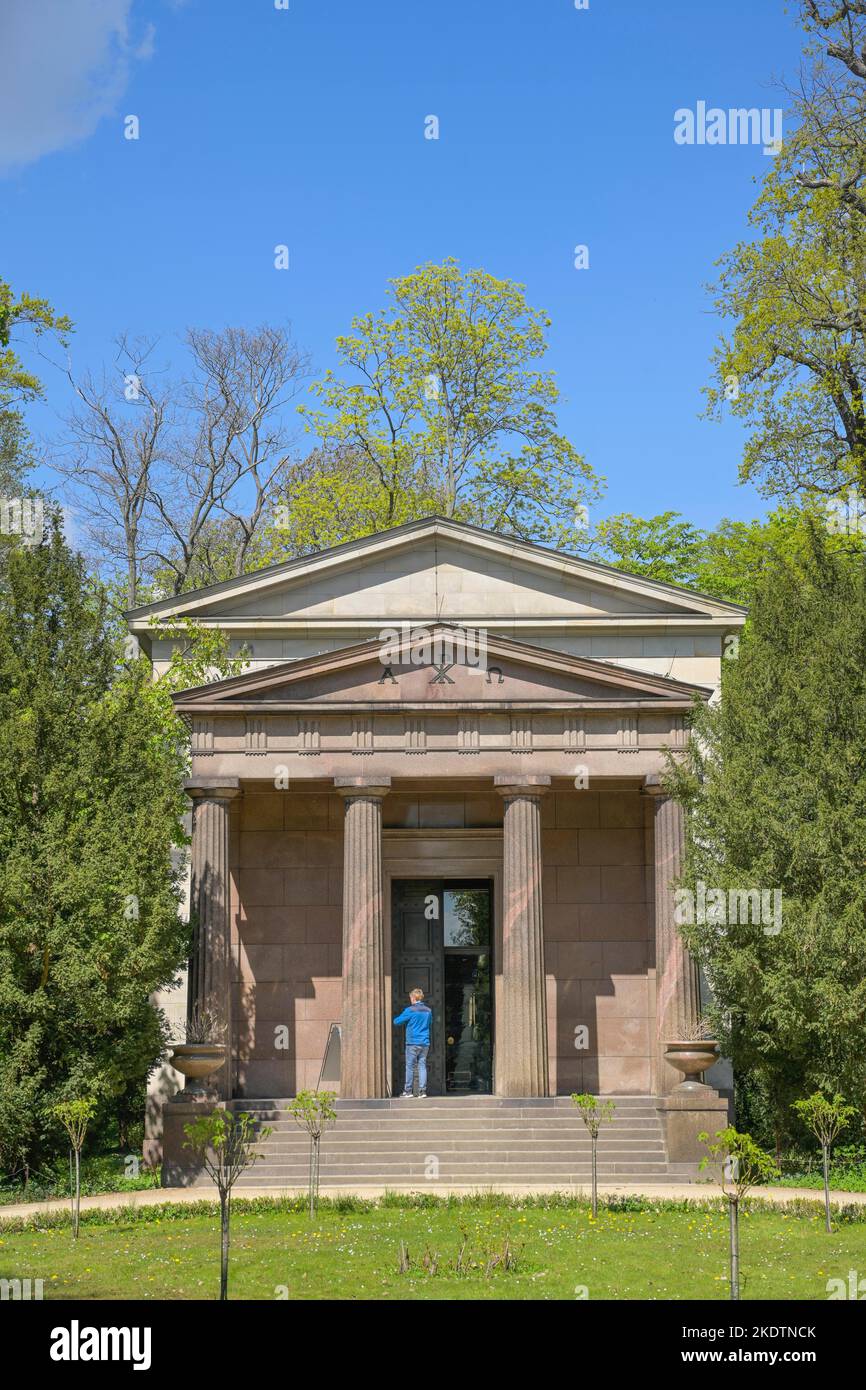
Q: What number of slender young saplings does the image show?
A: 6